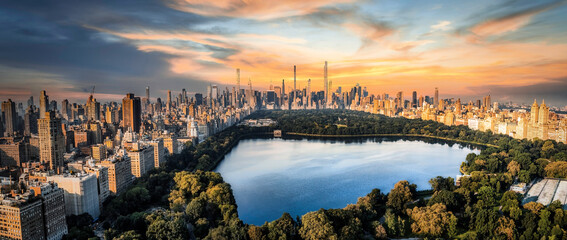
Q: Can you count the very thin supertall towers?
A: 3